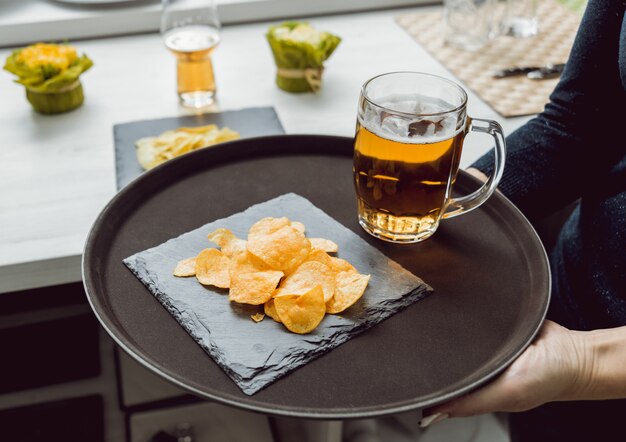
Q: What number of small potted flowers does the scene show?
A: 2